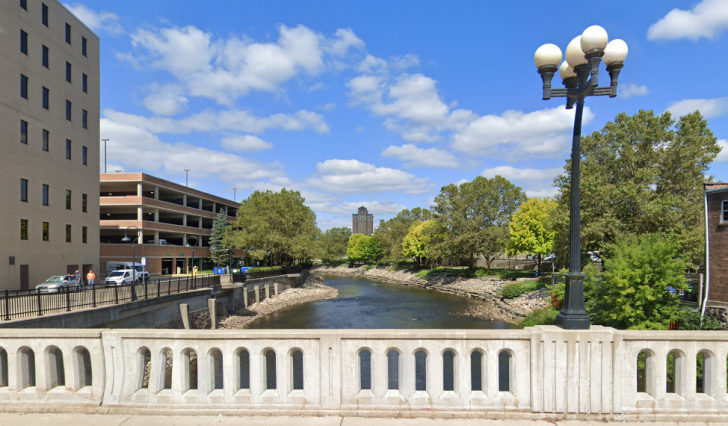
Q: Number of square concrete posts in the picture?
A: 6